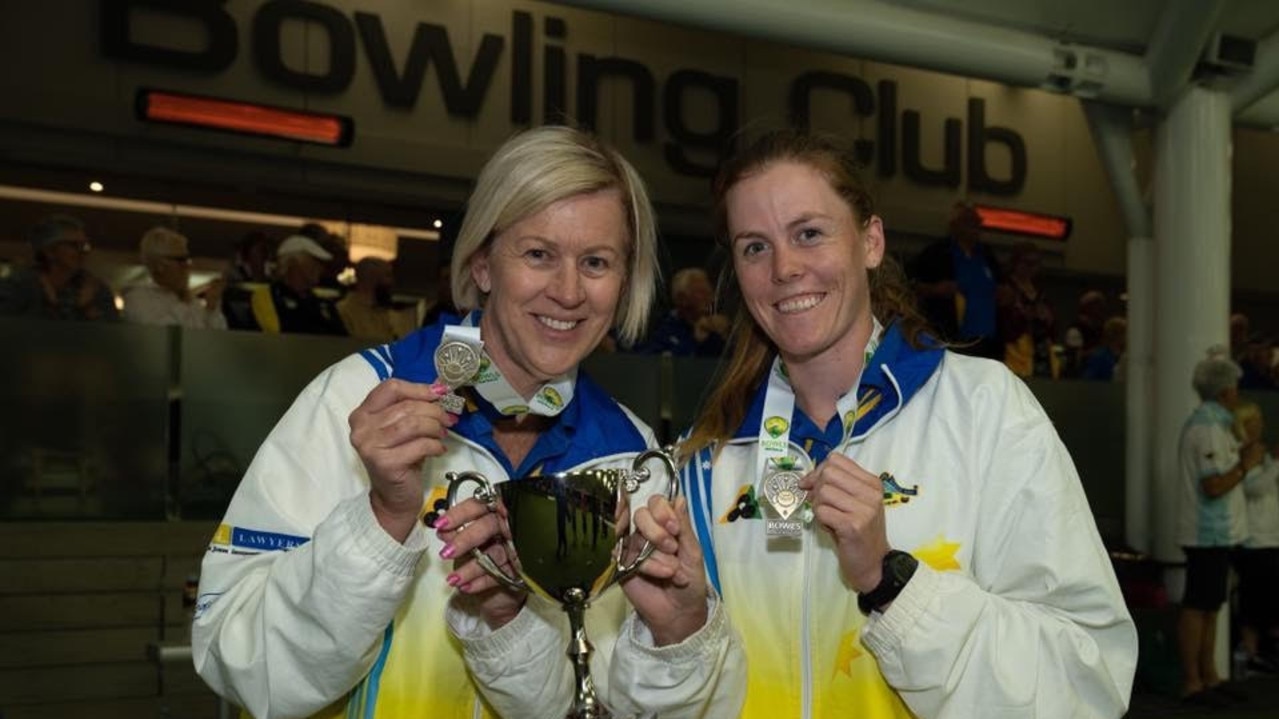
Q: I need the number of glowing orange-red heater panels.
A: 2